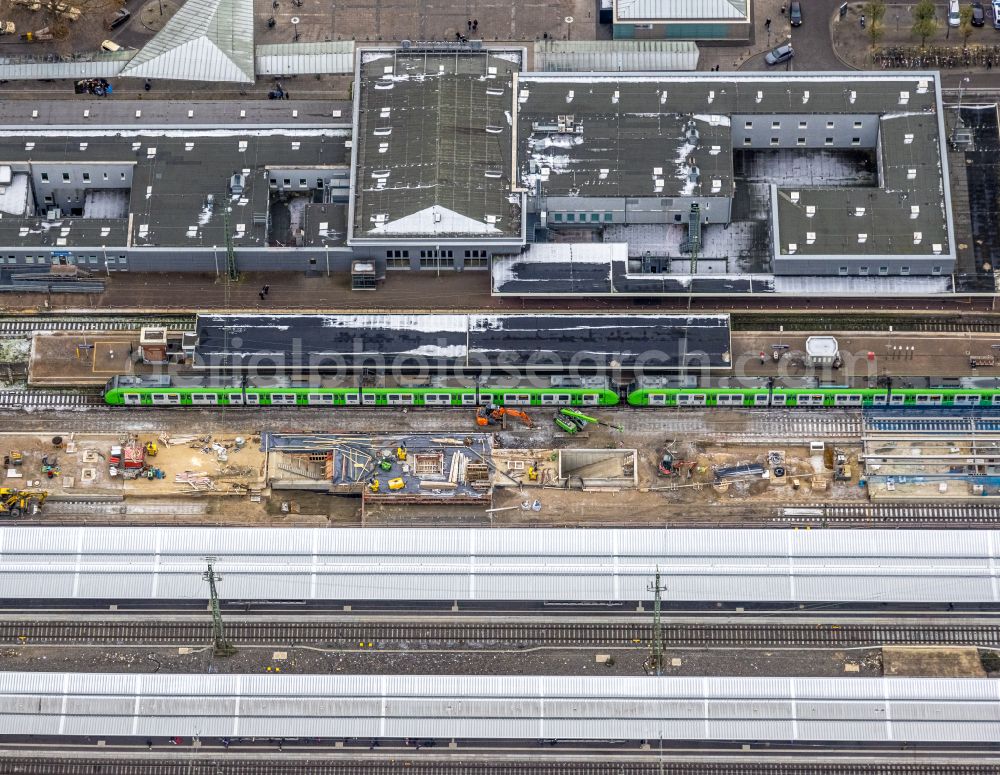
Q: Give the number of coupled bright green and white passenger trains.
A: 2